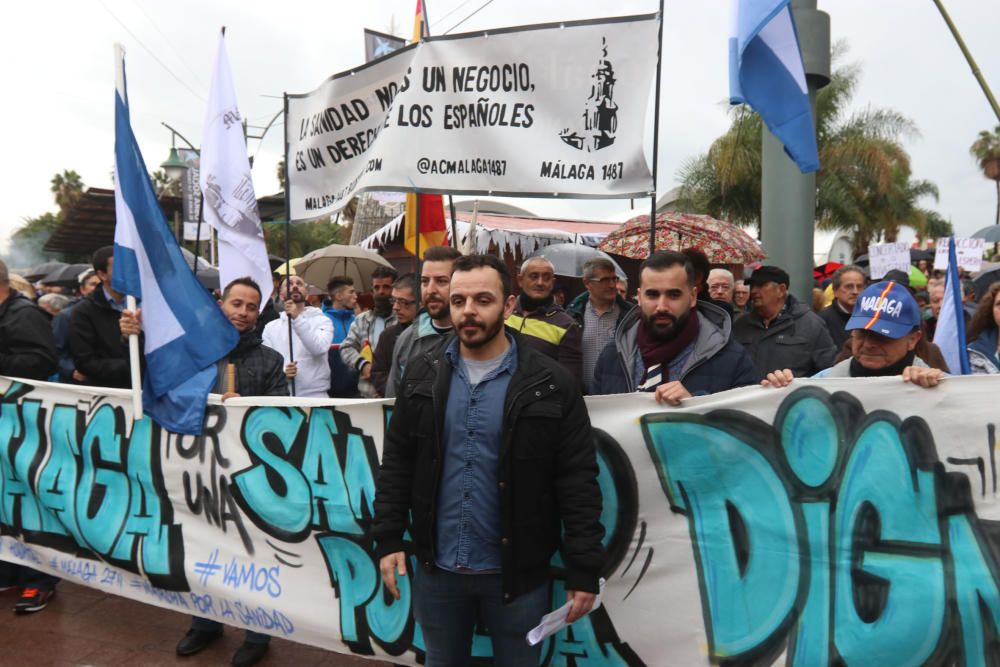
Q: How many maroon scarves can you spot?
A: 1